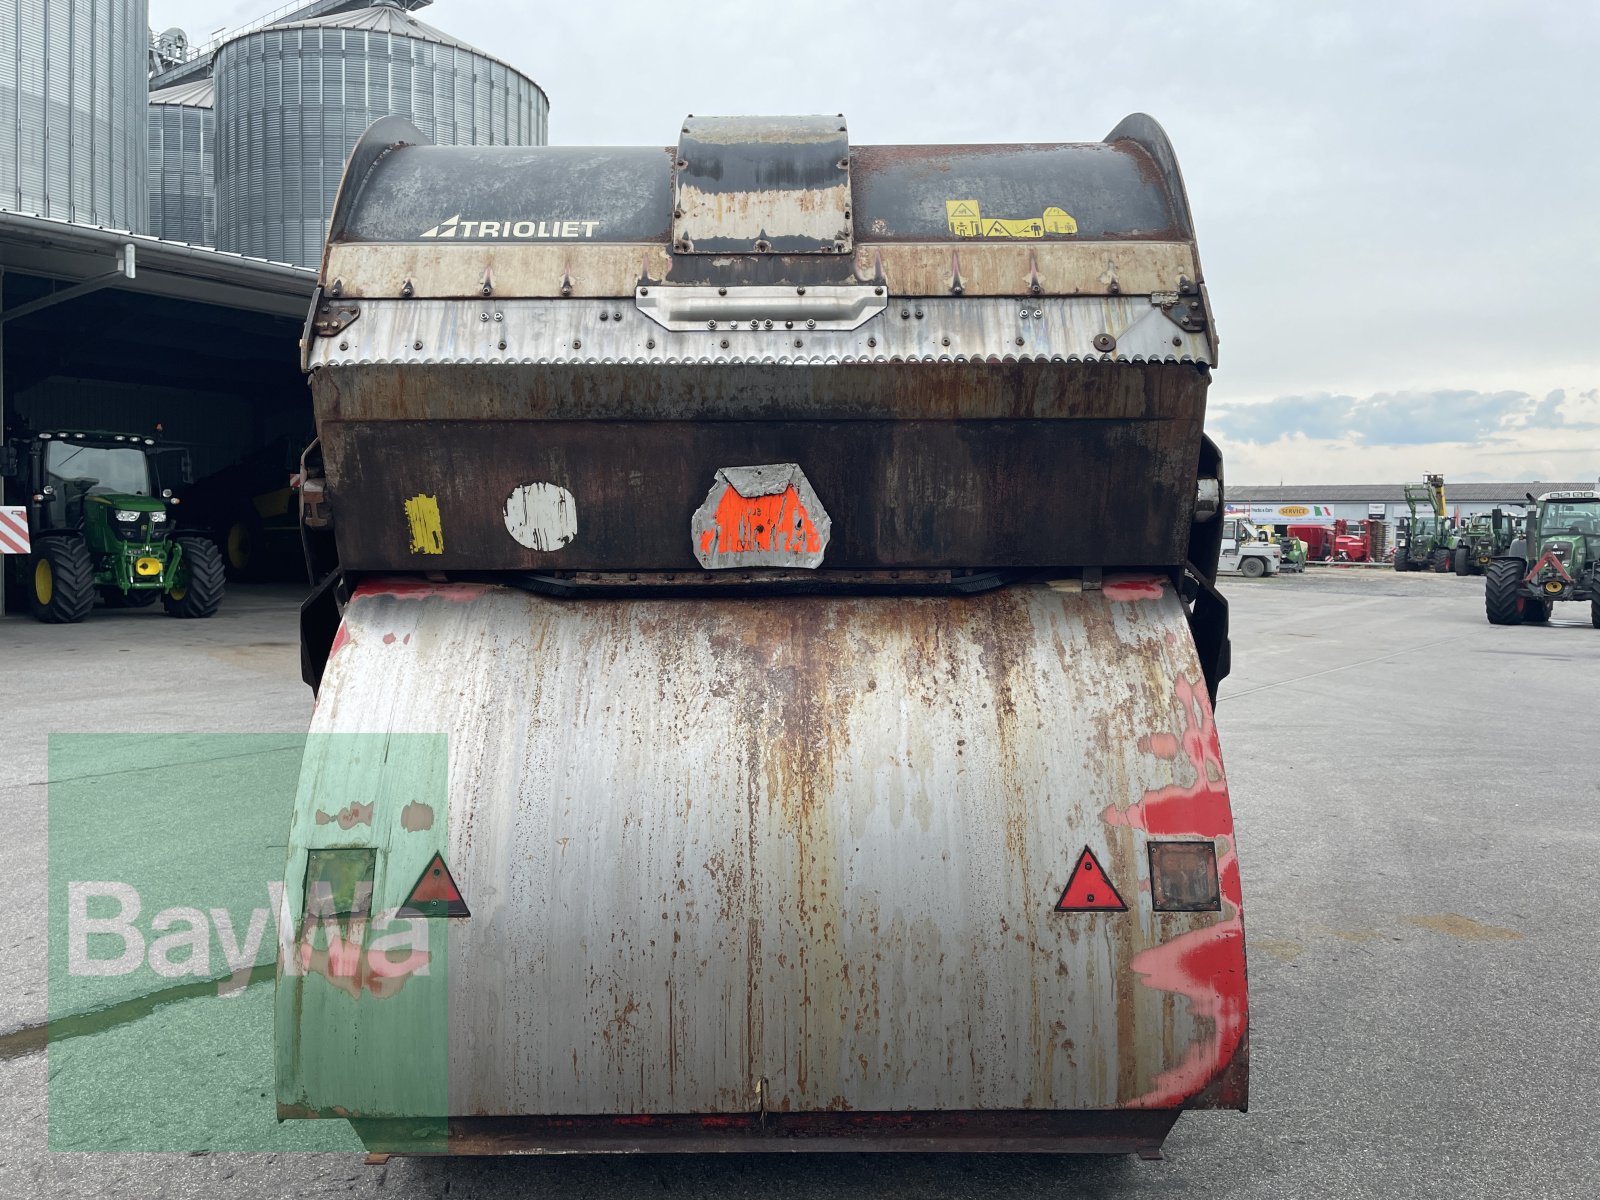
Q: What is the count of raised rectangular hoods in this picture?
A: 1